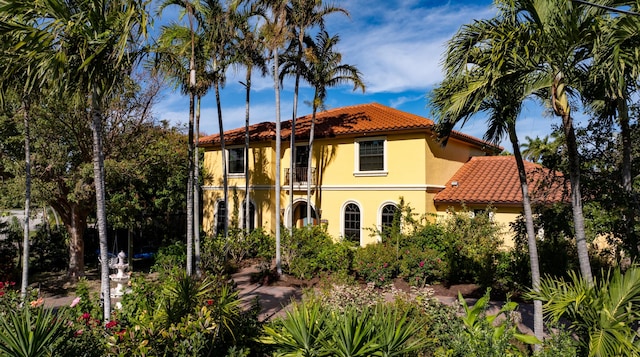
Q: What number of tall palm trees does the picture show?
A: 12